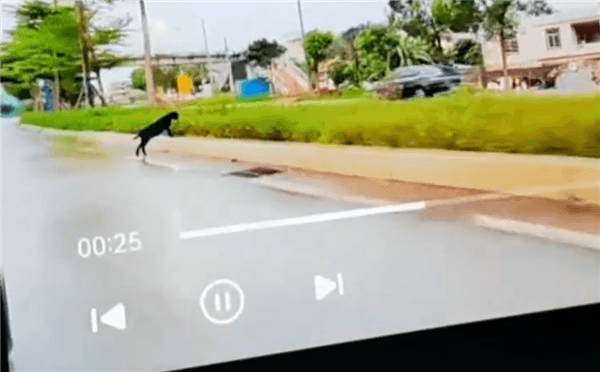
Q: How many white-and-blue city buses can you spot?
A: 0